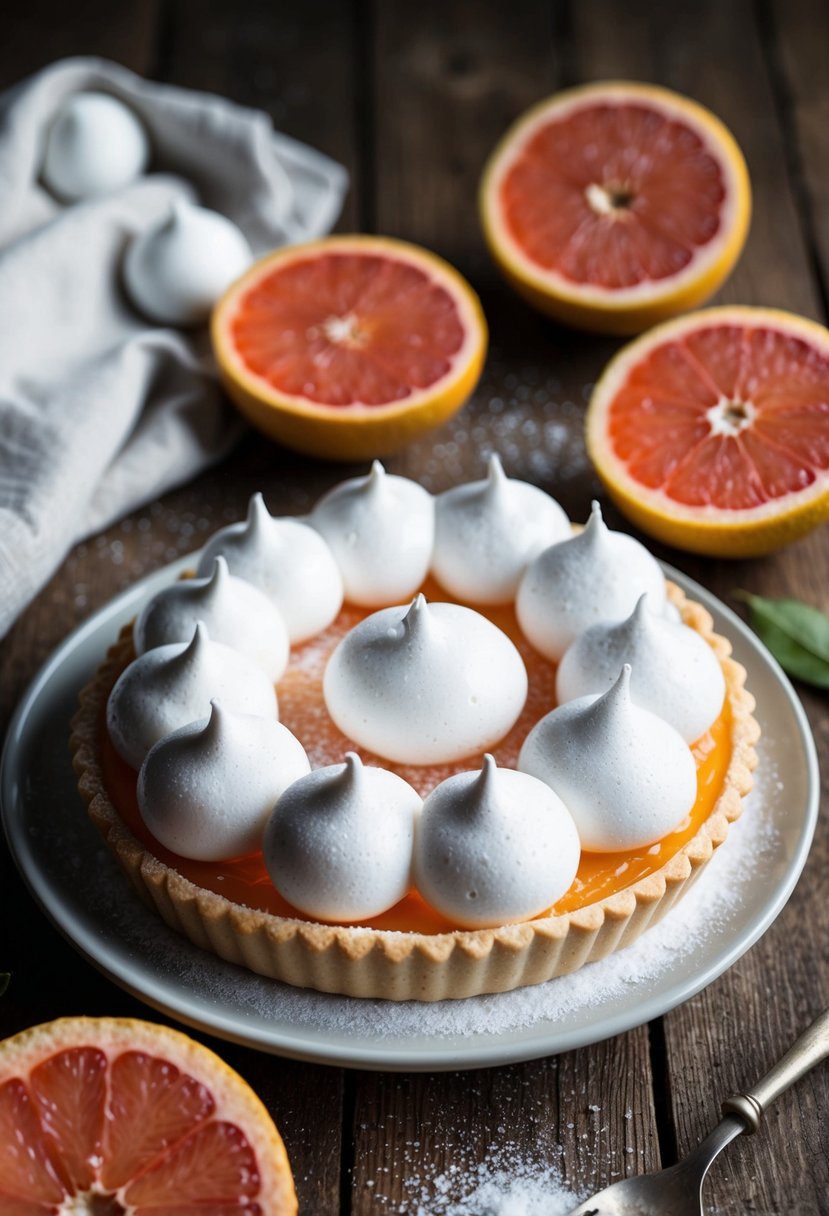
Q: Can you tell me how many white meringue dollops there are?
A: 14